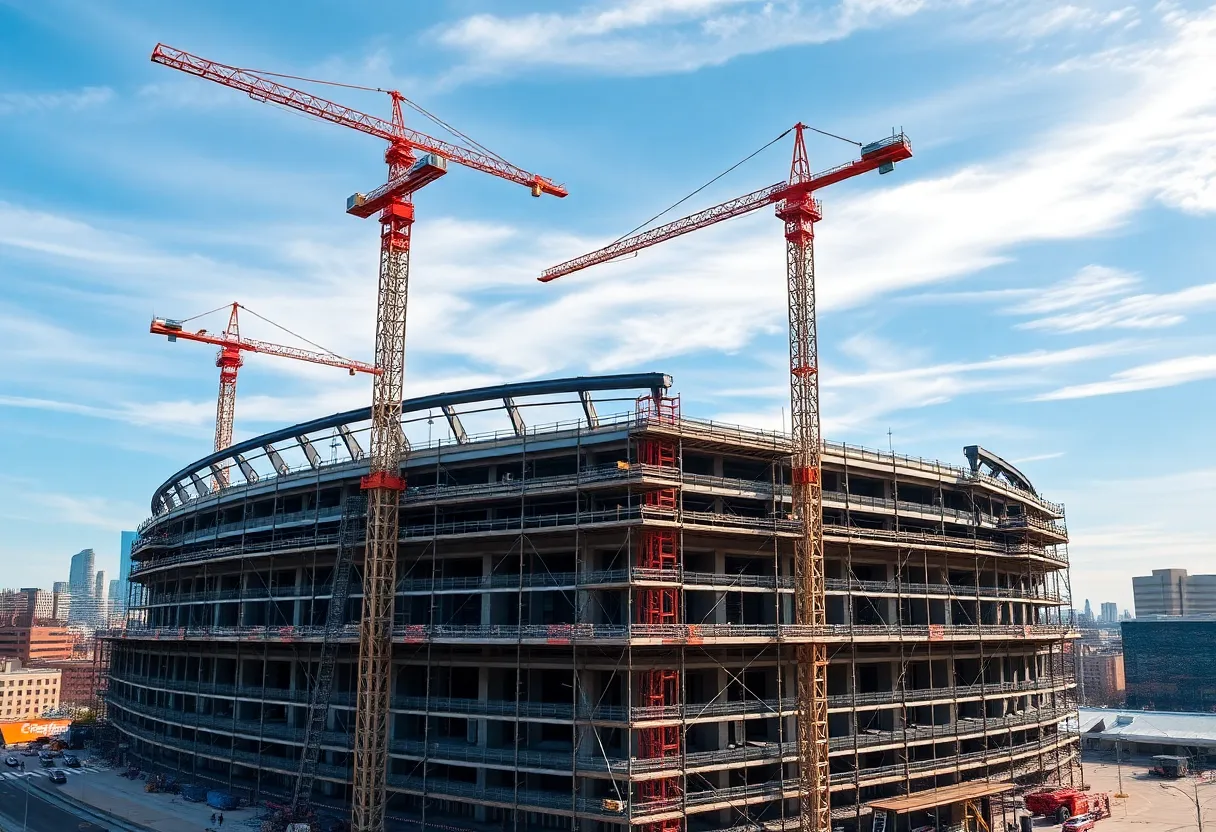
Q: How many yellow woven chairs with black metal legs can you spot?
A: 0